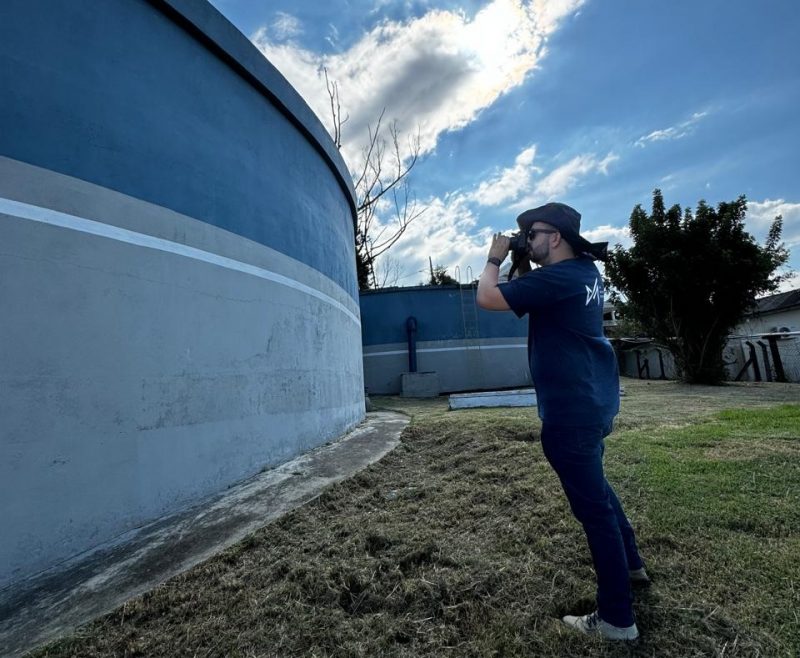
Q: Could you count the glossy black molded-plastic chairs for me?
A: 0